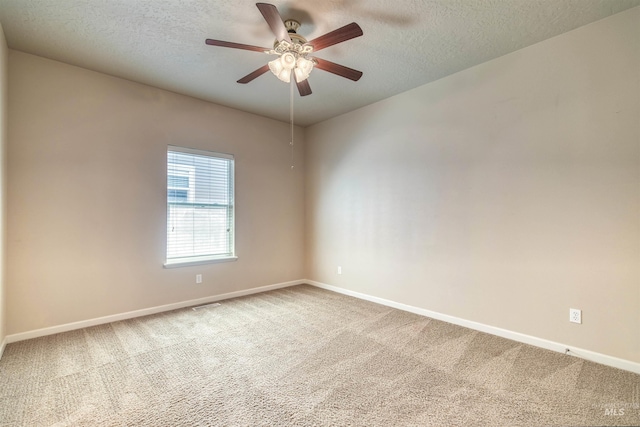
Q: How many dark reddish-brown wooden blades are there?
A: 6